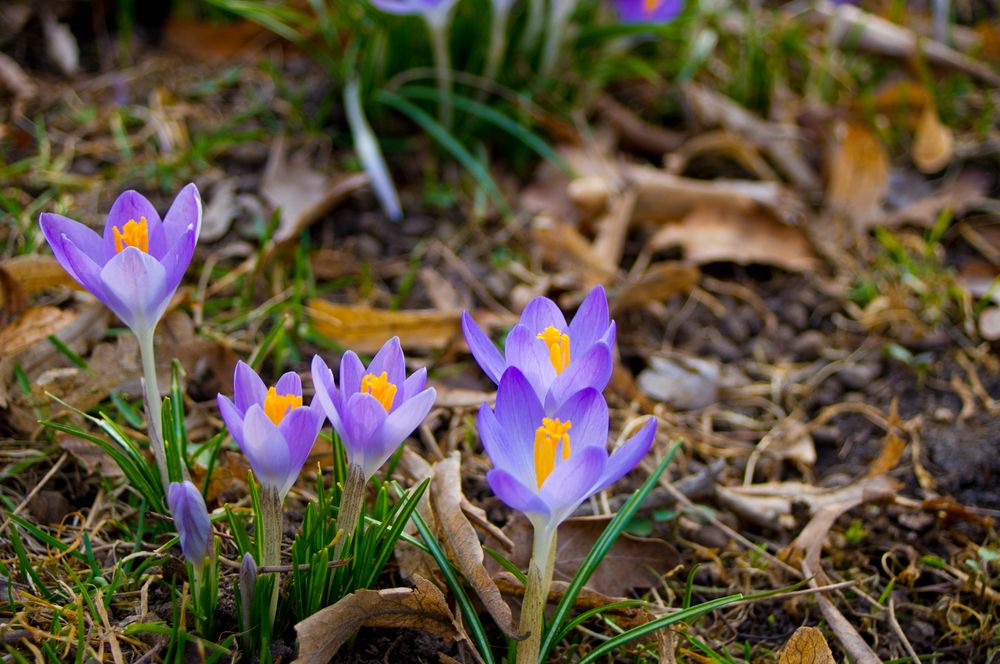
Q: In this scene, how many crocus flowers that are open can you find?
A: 5